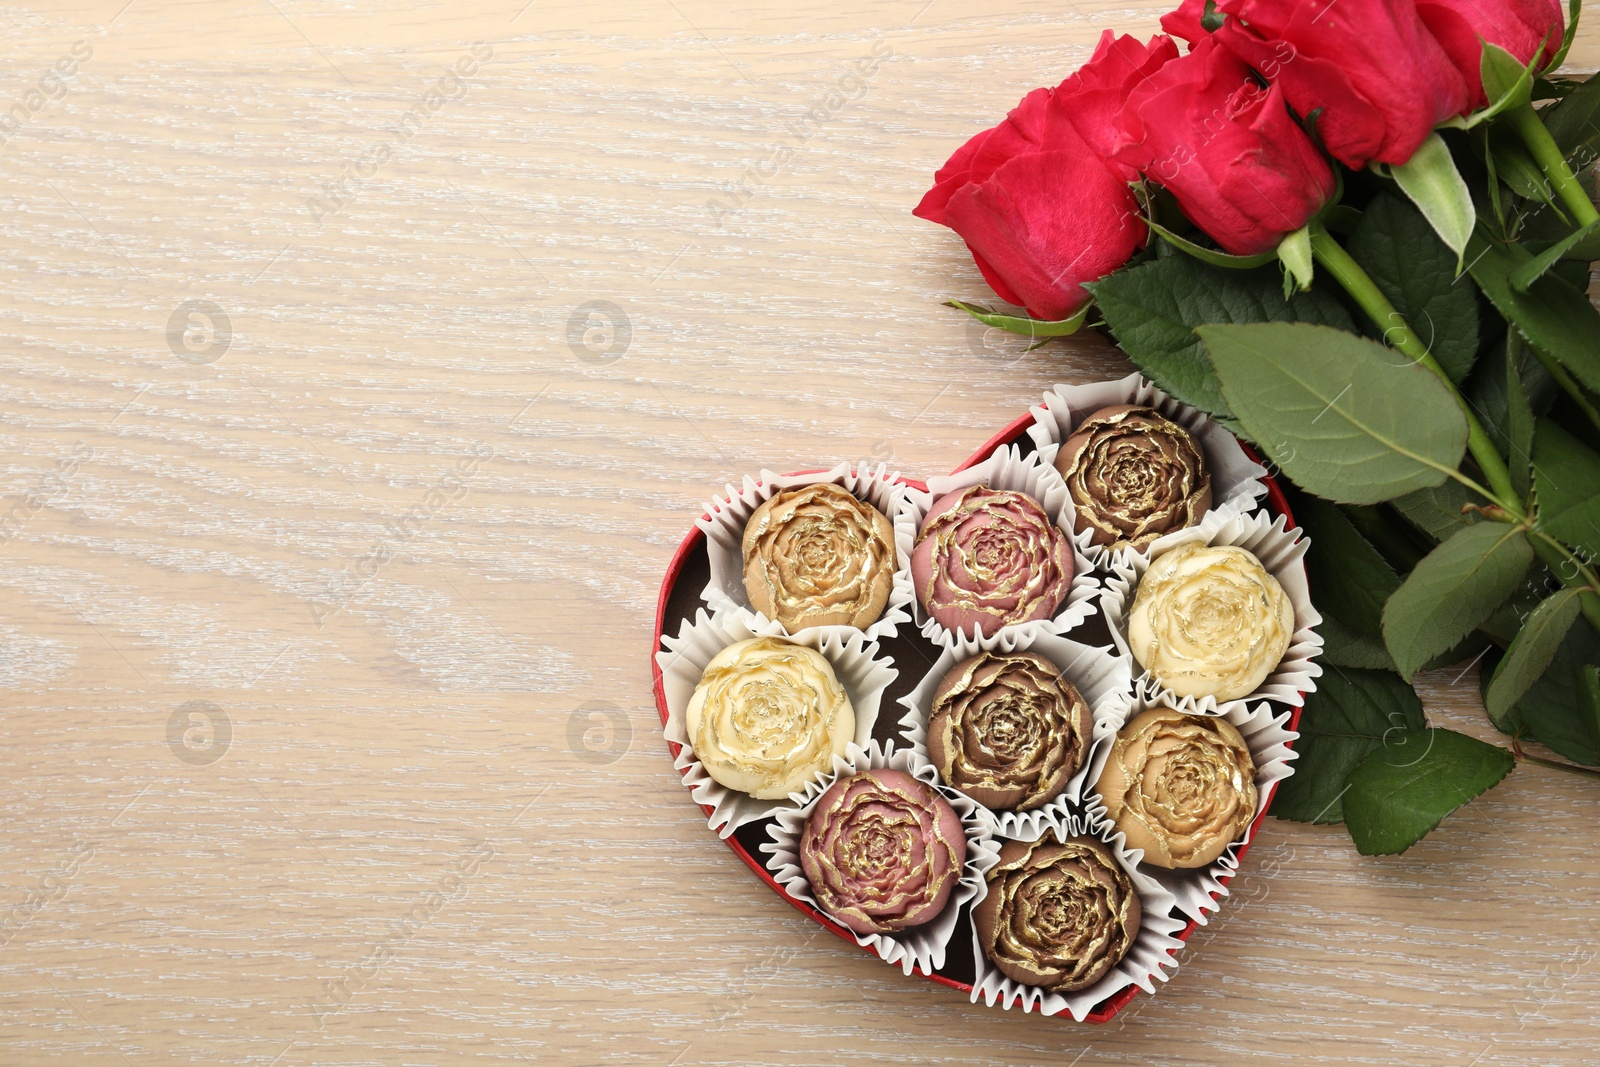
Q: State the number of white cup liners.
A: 9